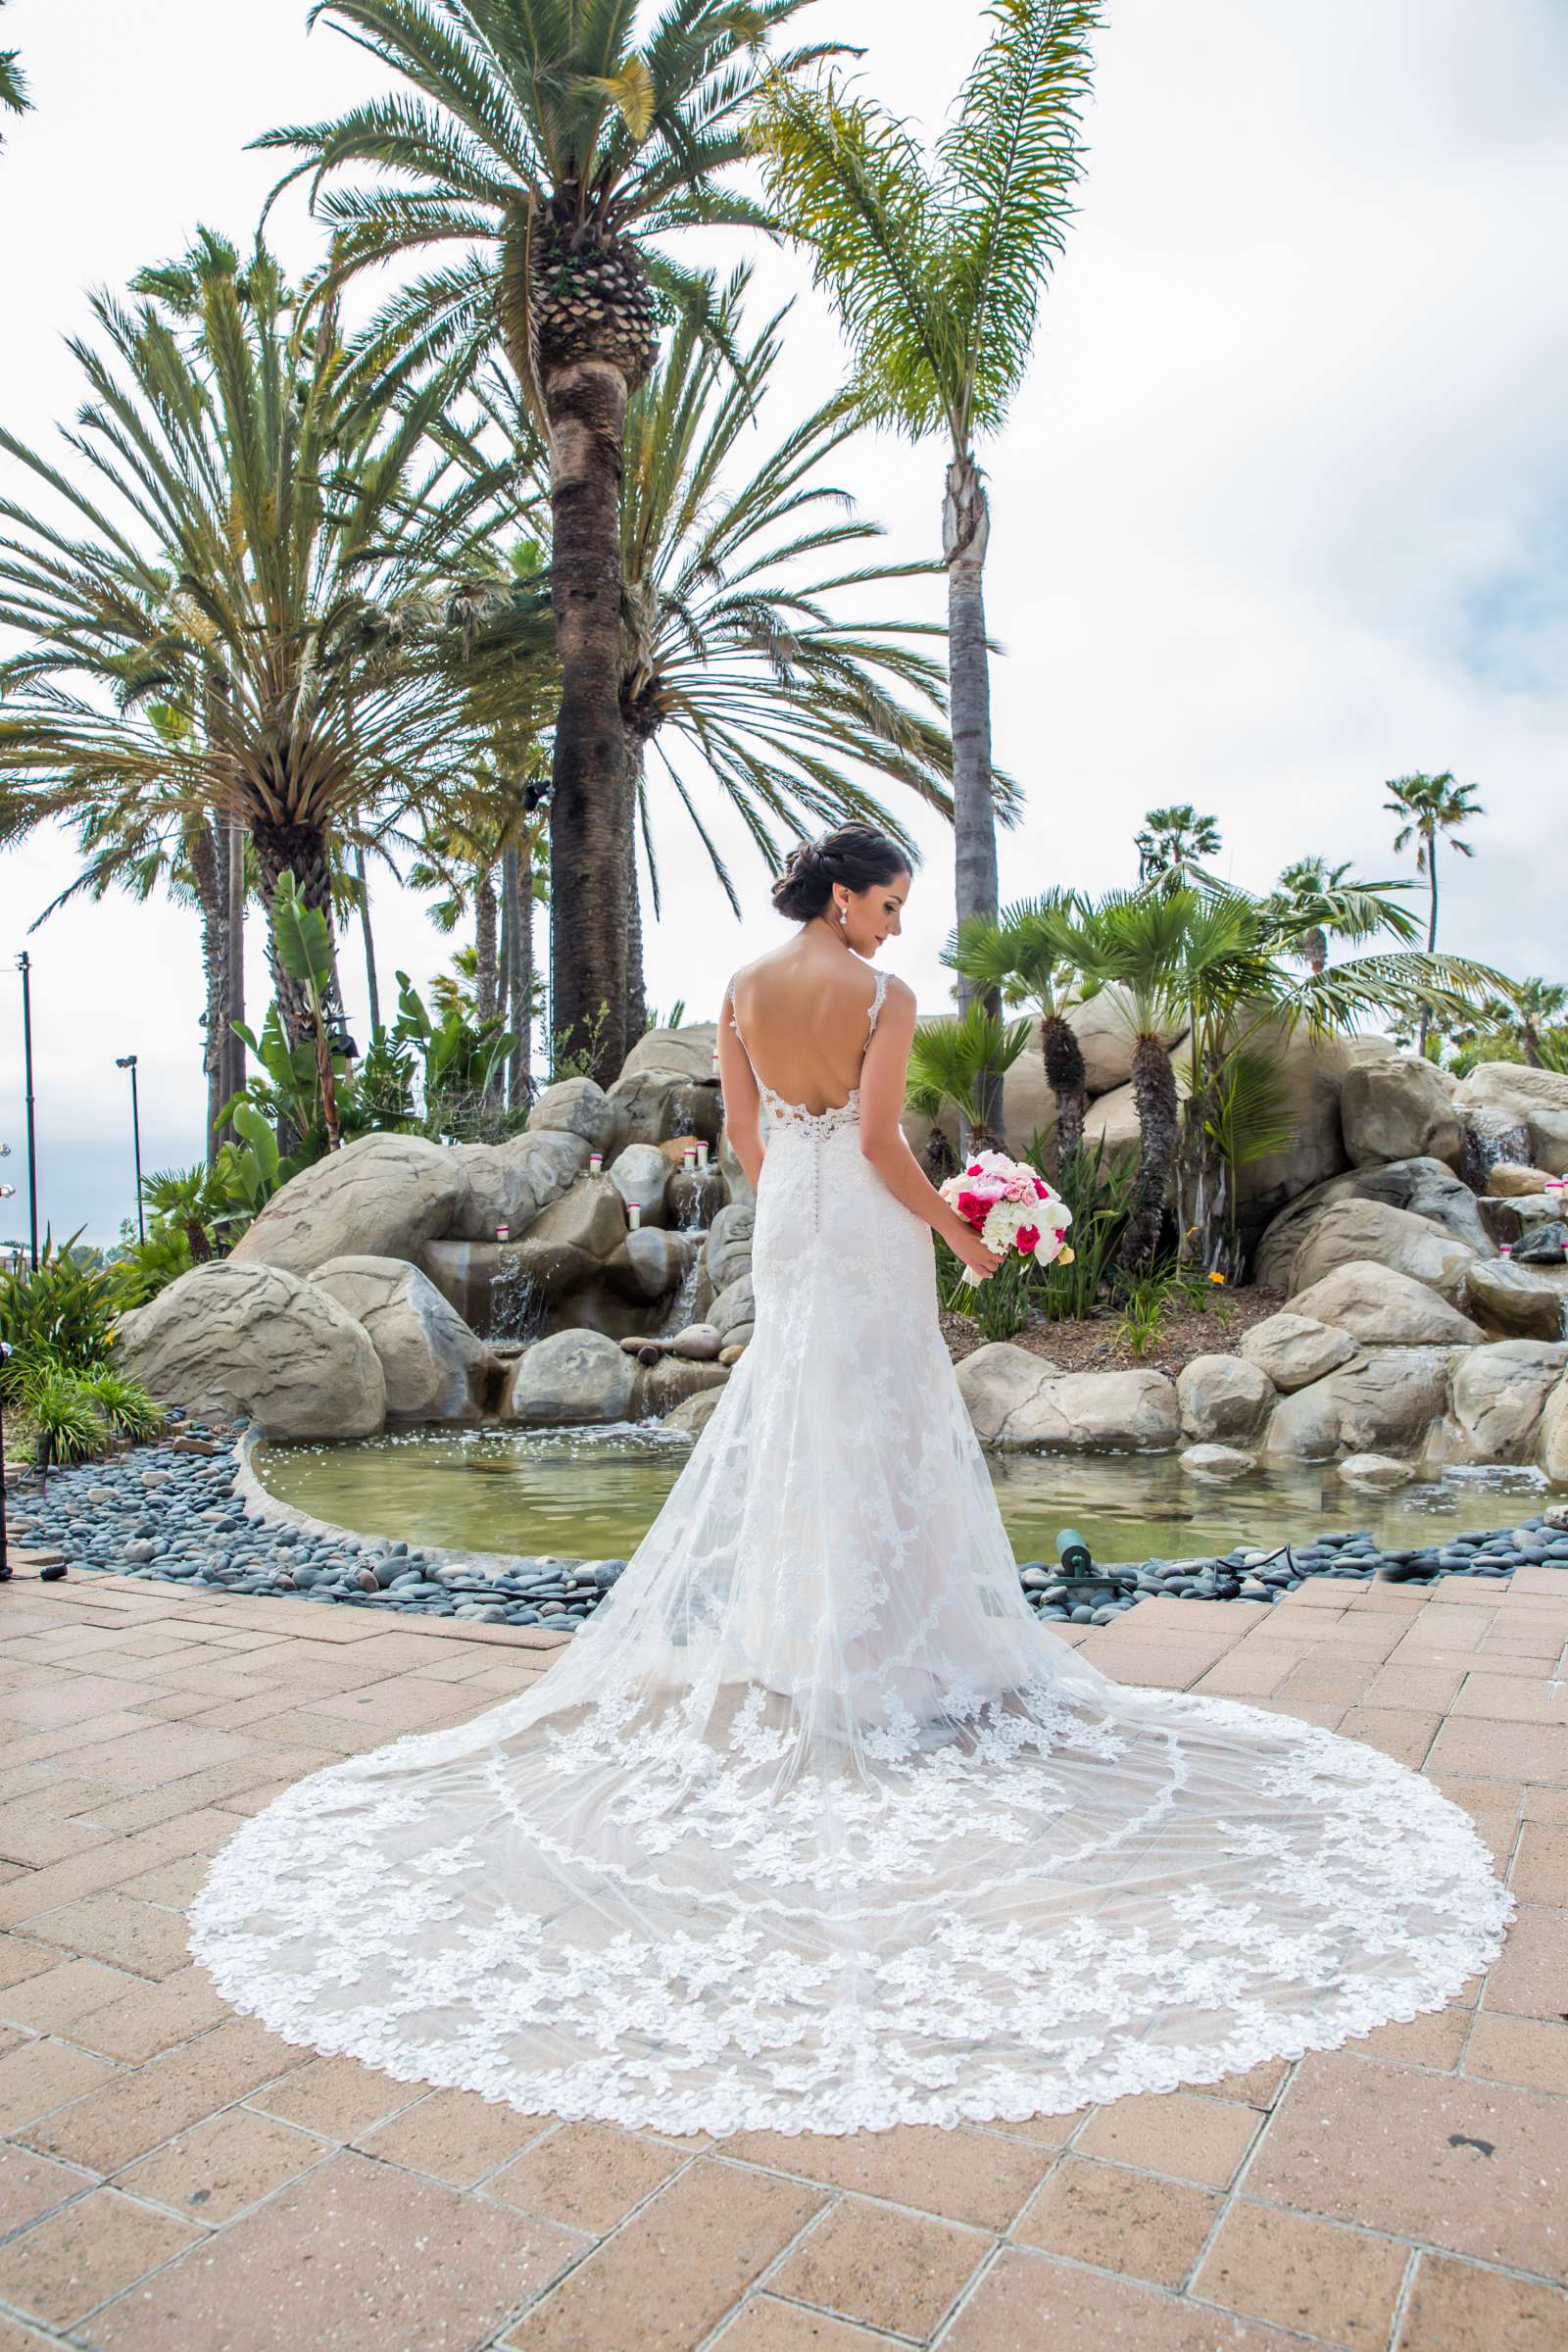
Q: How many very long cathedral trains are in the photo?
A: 1